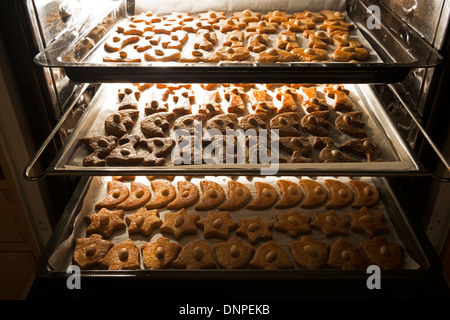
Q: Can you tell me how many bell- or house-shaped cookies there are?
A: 9